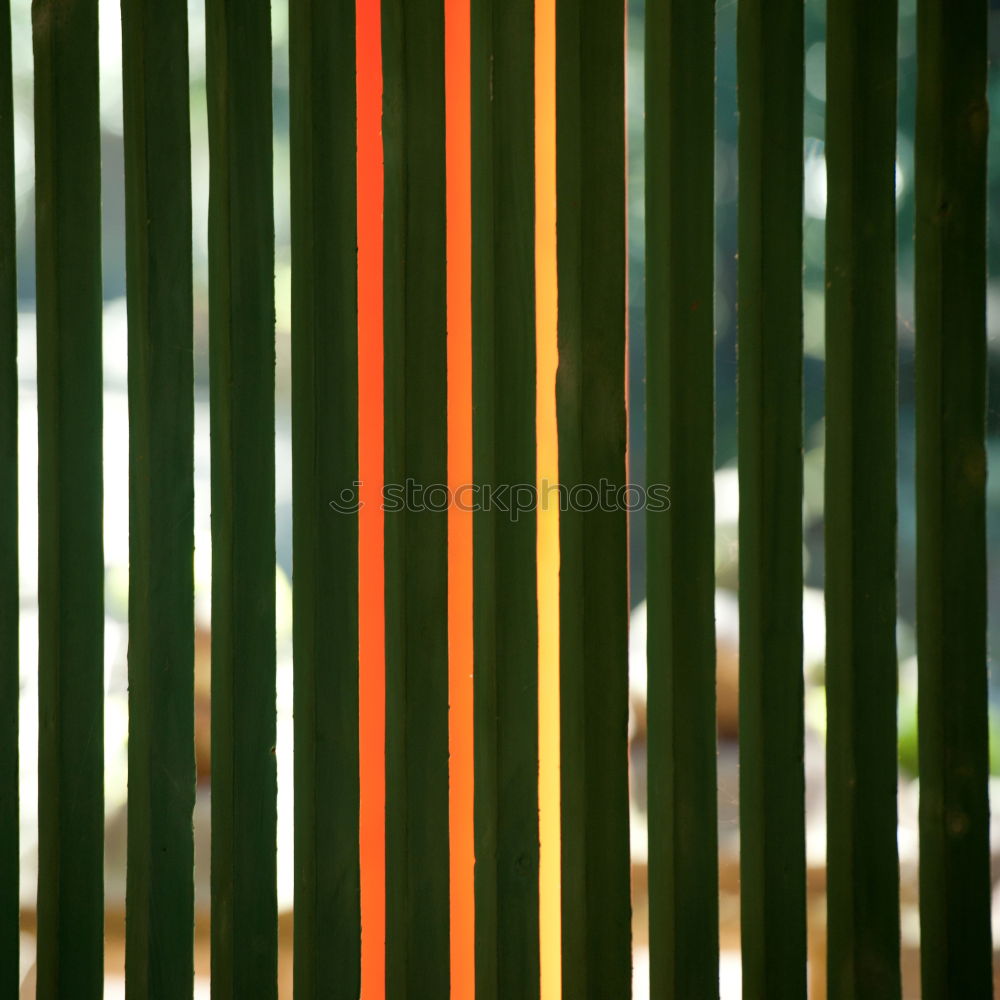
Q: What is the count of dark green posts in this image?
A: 12